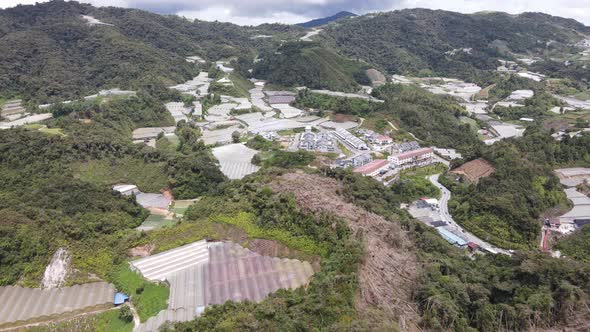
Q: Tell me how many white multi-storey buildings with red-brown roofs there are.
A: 2